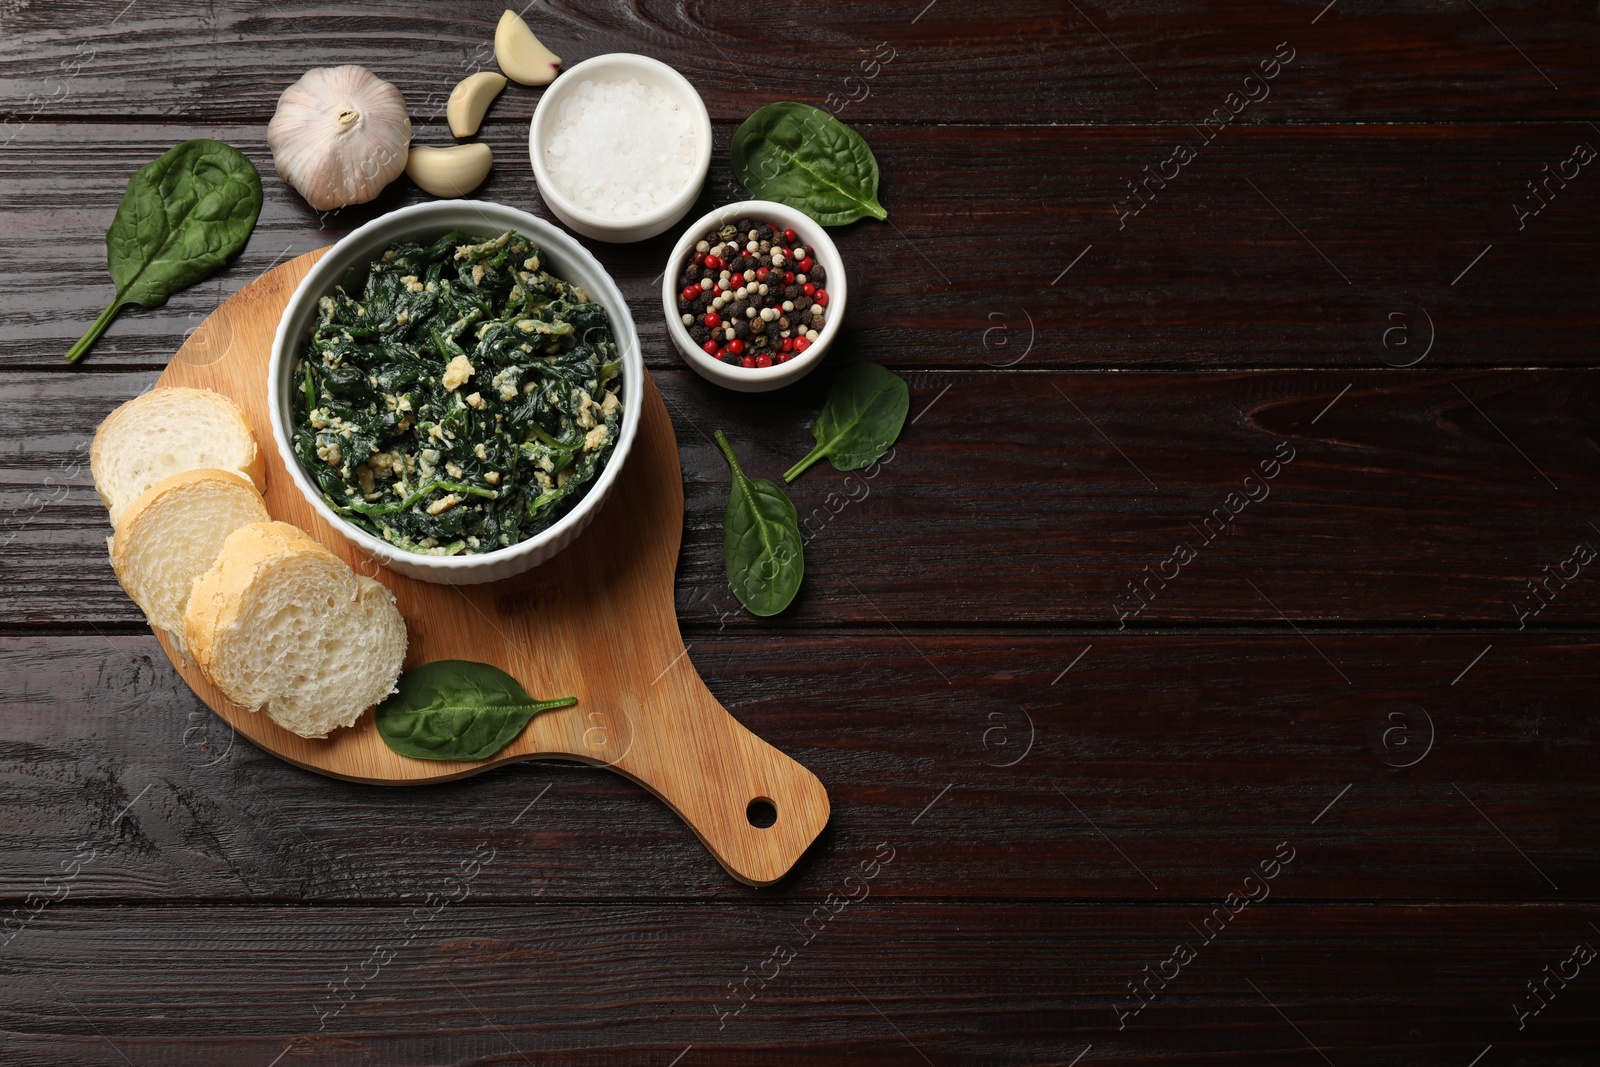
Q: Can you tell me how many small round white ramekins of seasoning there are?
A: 2